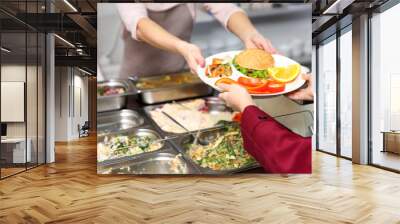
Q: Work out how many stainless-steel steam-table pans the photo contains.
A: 7